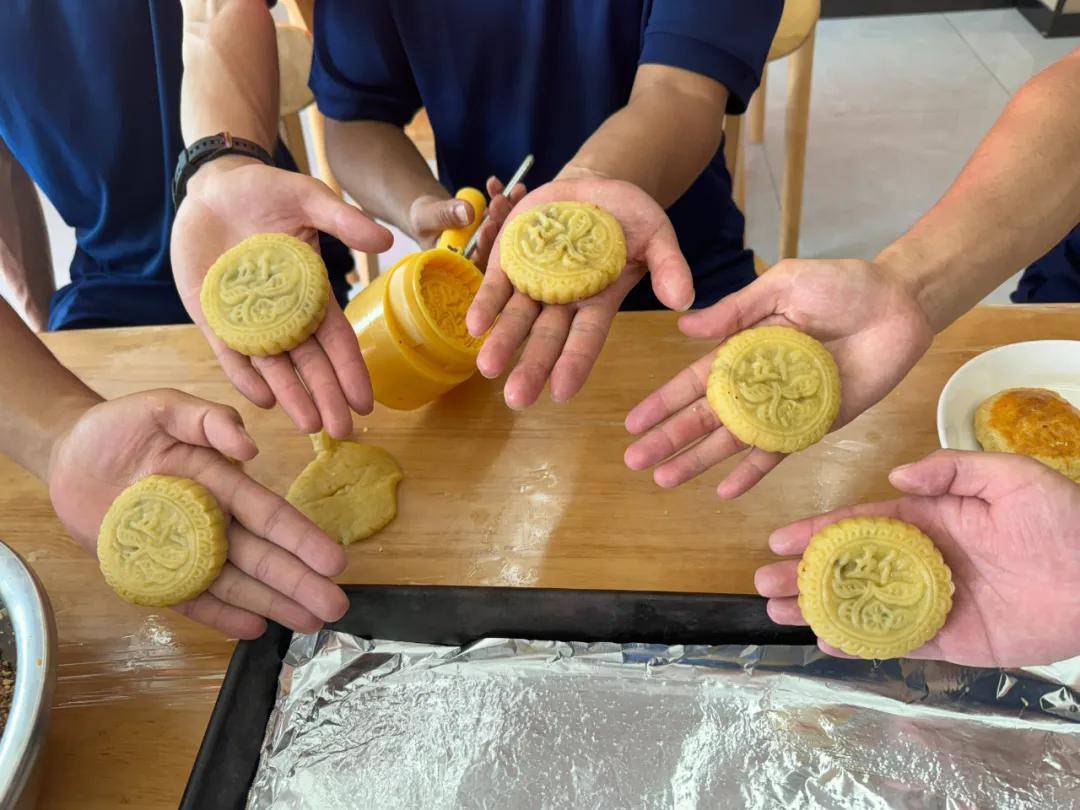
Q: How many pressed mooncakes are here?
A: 5